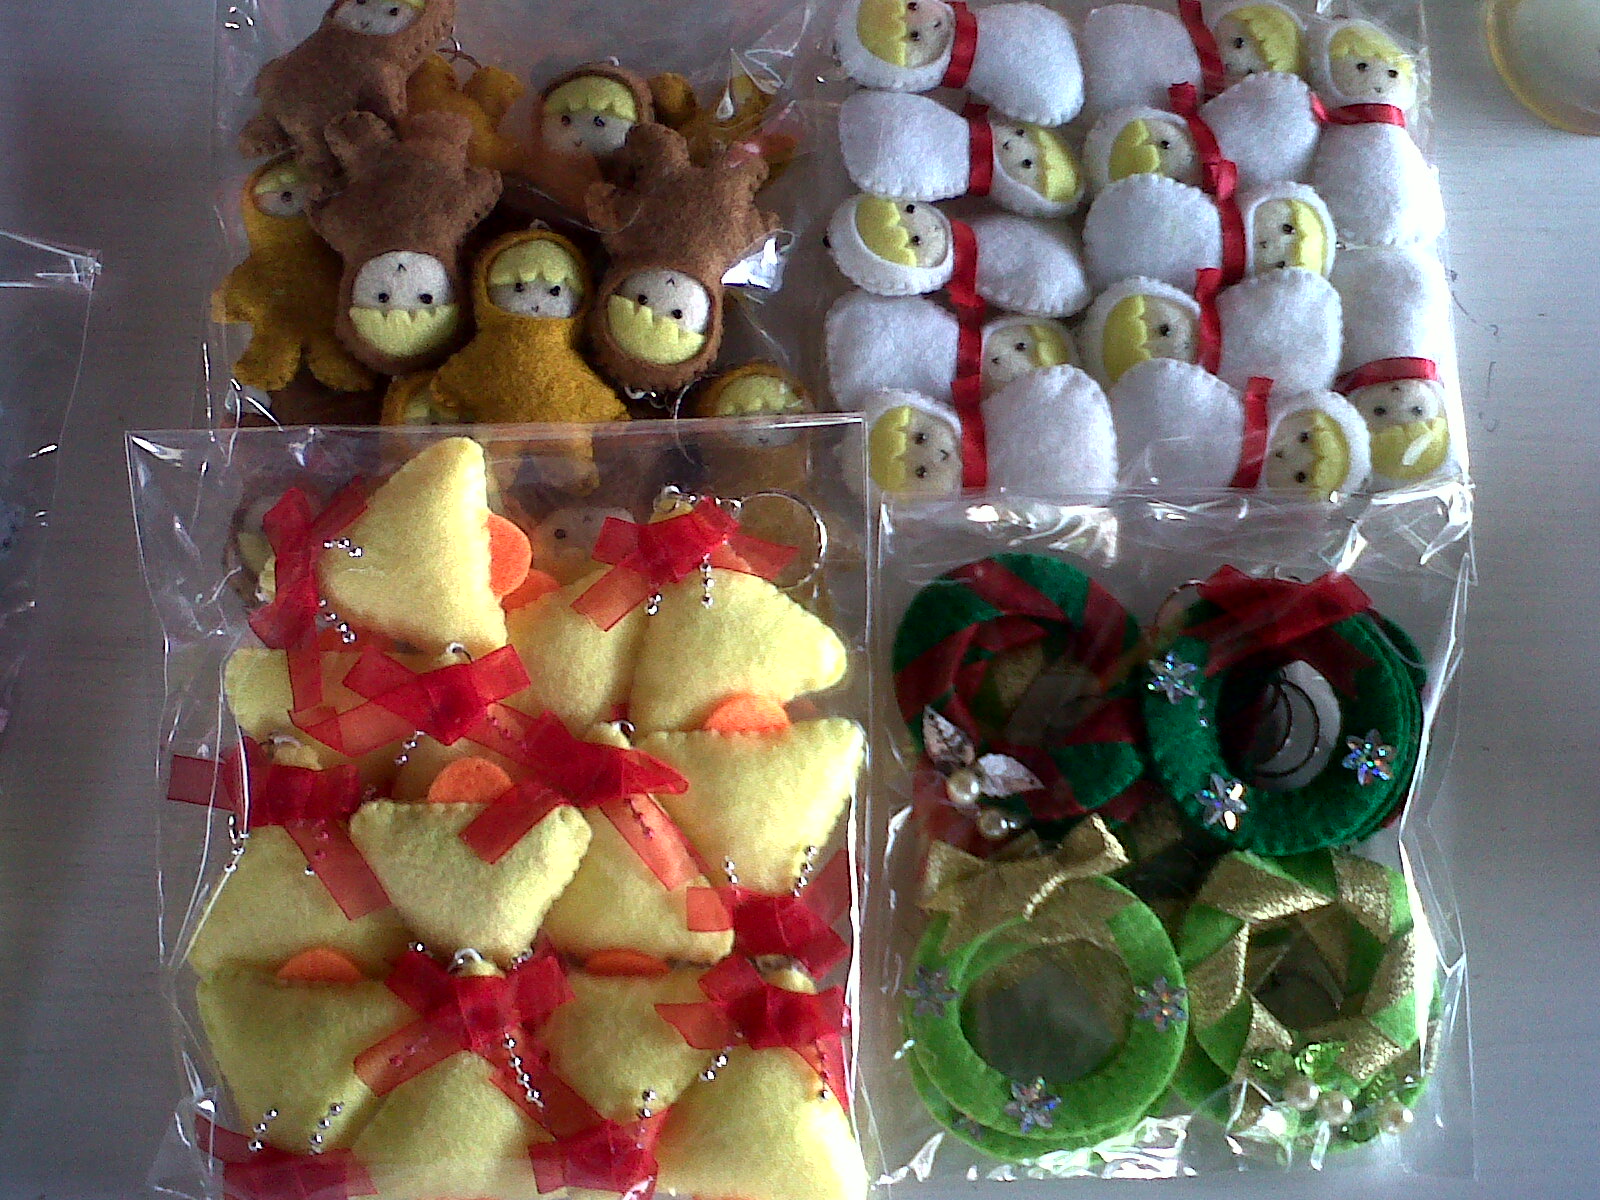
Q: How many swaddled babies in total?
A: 12